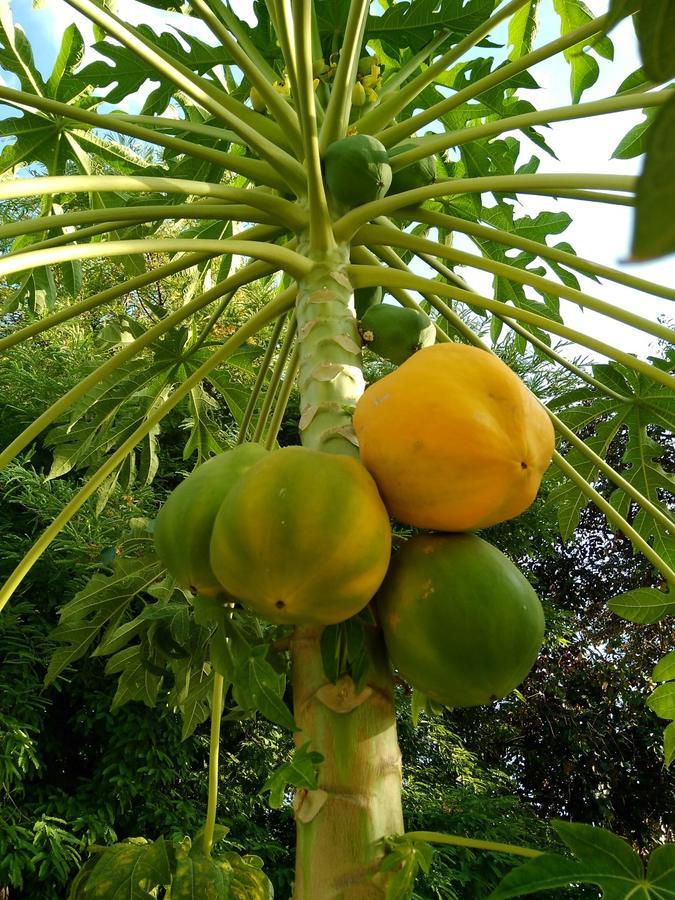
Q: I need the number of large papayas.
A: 4